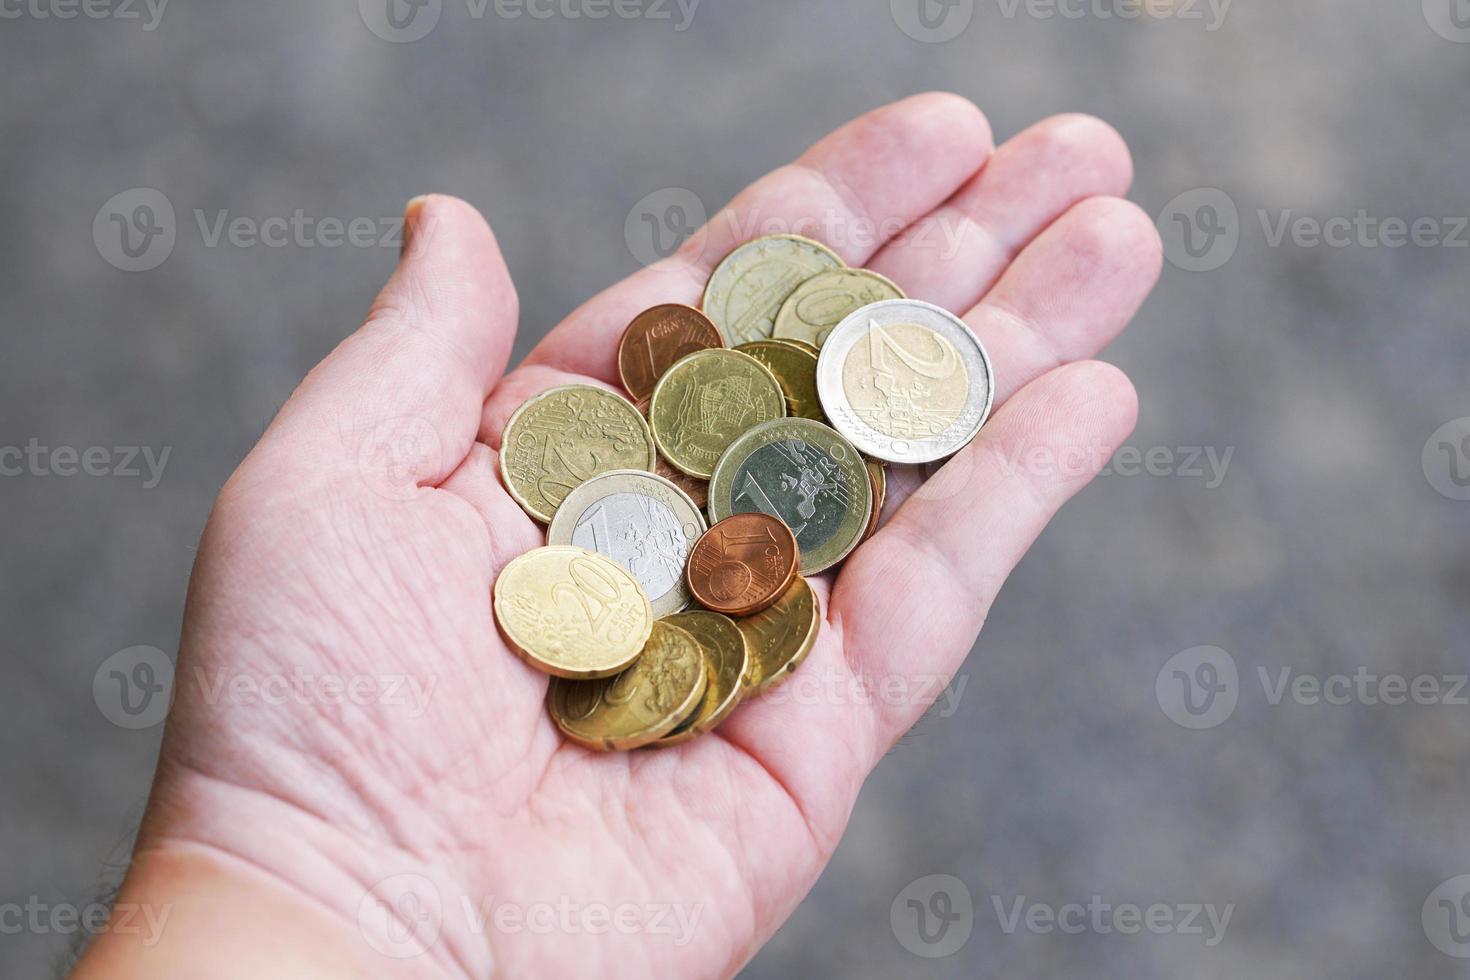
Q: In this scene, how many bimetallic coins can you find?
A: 3